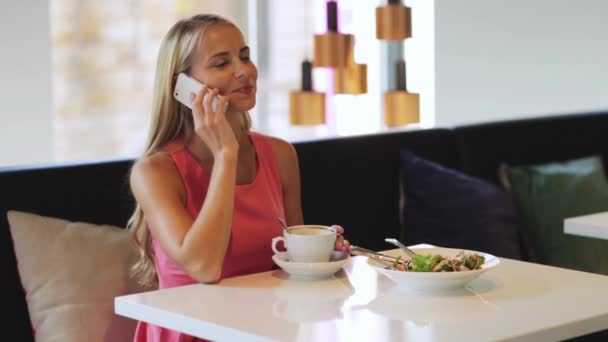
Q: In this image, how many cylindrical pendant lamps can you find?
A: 5